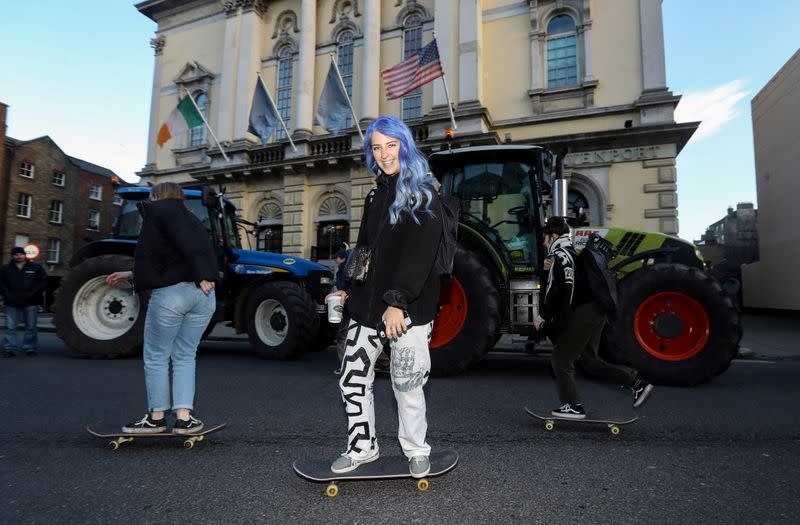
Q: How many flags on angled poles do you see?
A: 4